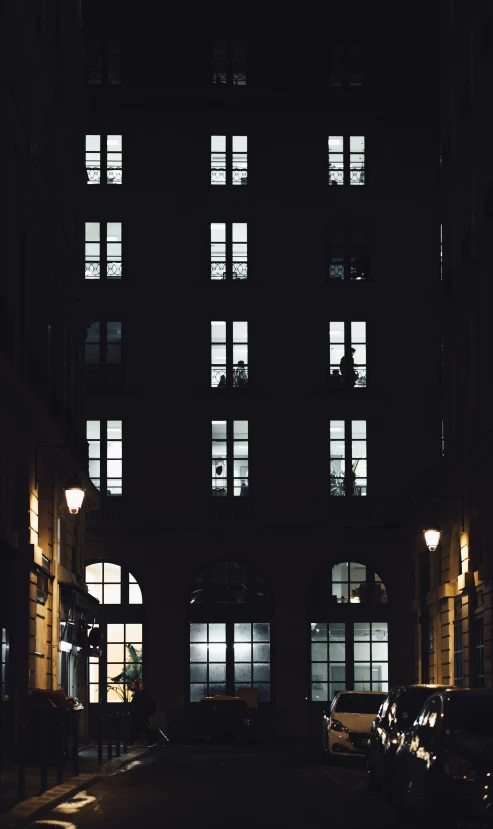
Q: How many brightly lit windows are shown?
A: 13